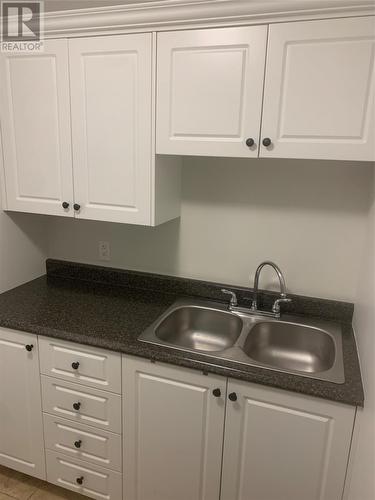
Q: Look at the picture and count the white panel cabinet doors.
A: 7